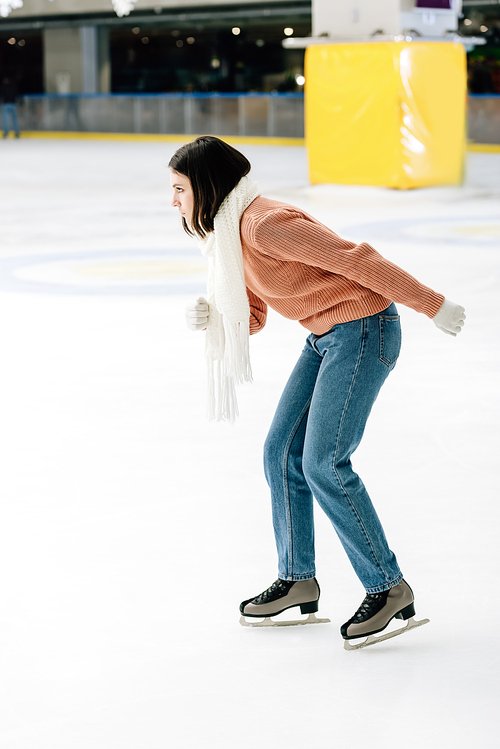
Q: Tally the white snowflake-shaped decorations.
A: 2